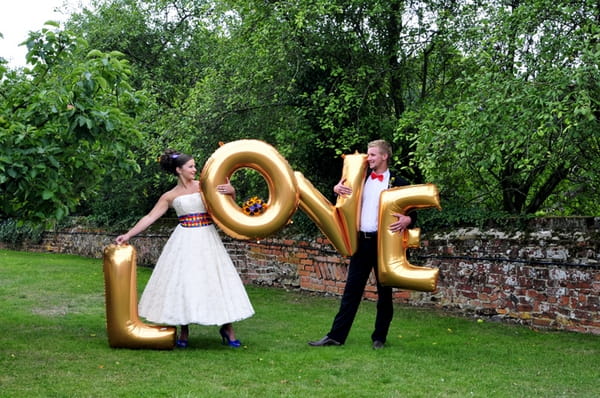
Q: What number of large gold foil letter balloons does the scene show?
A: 4